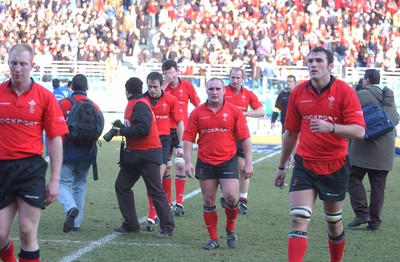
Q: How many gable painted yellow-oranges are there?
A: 0